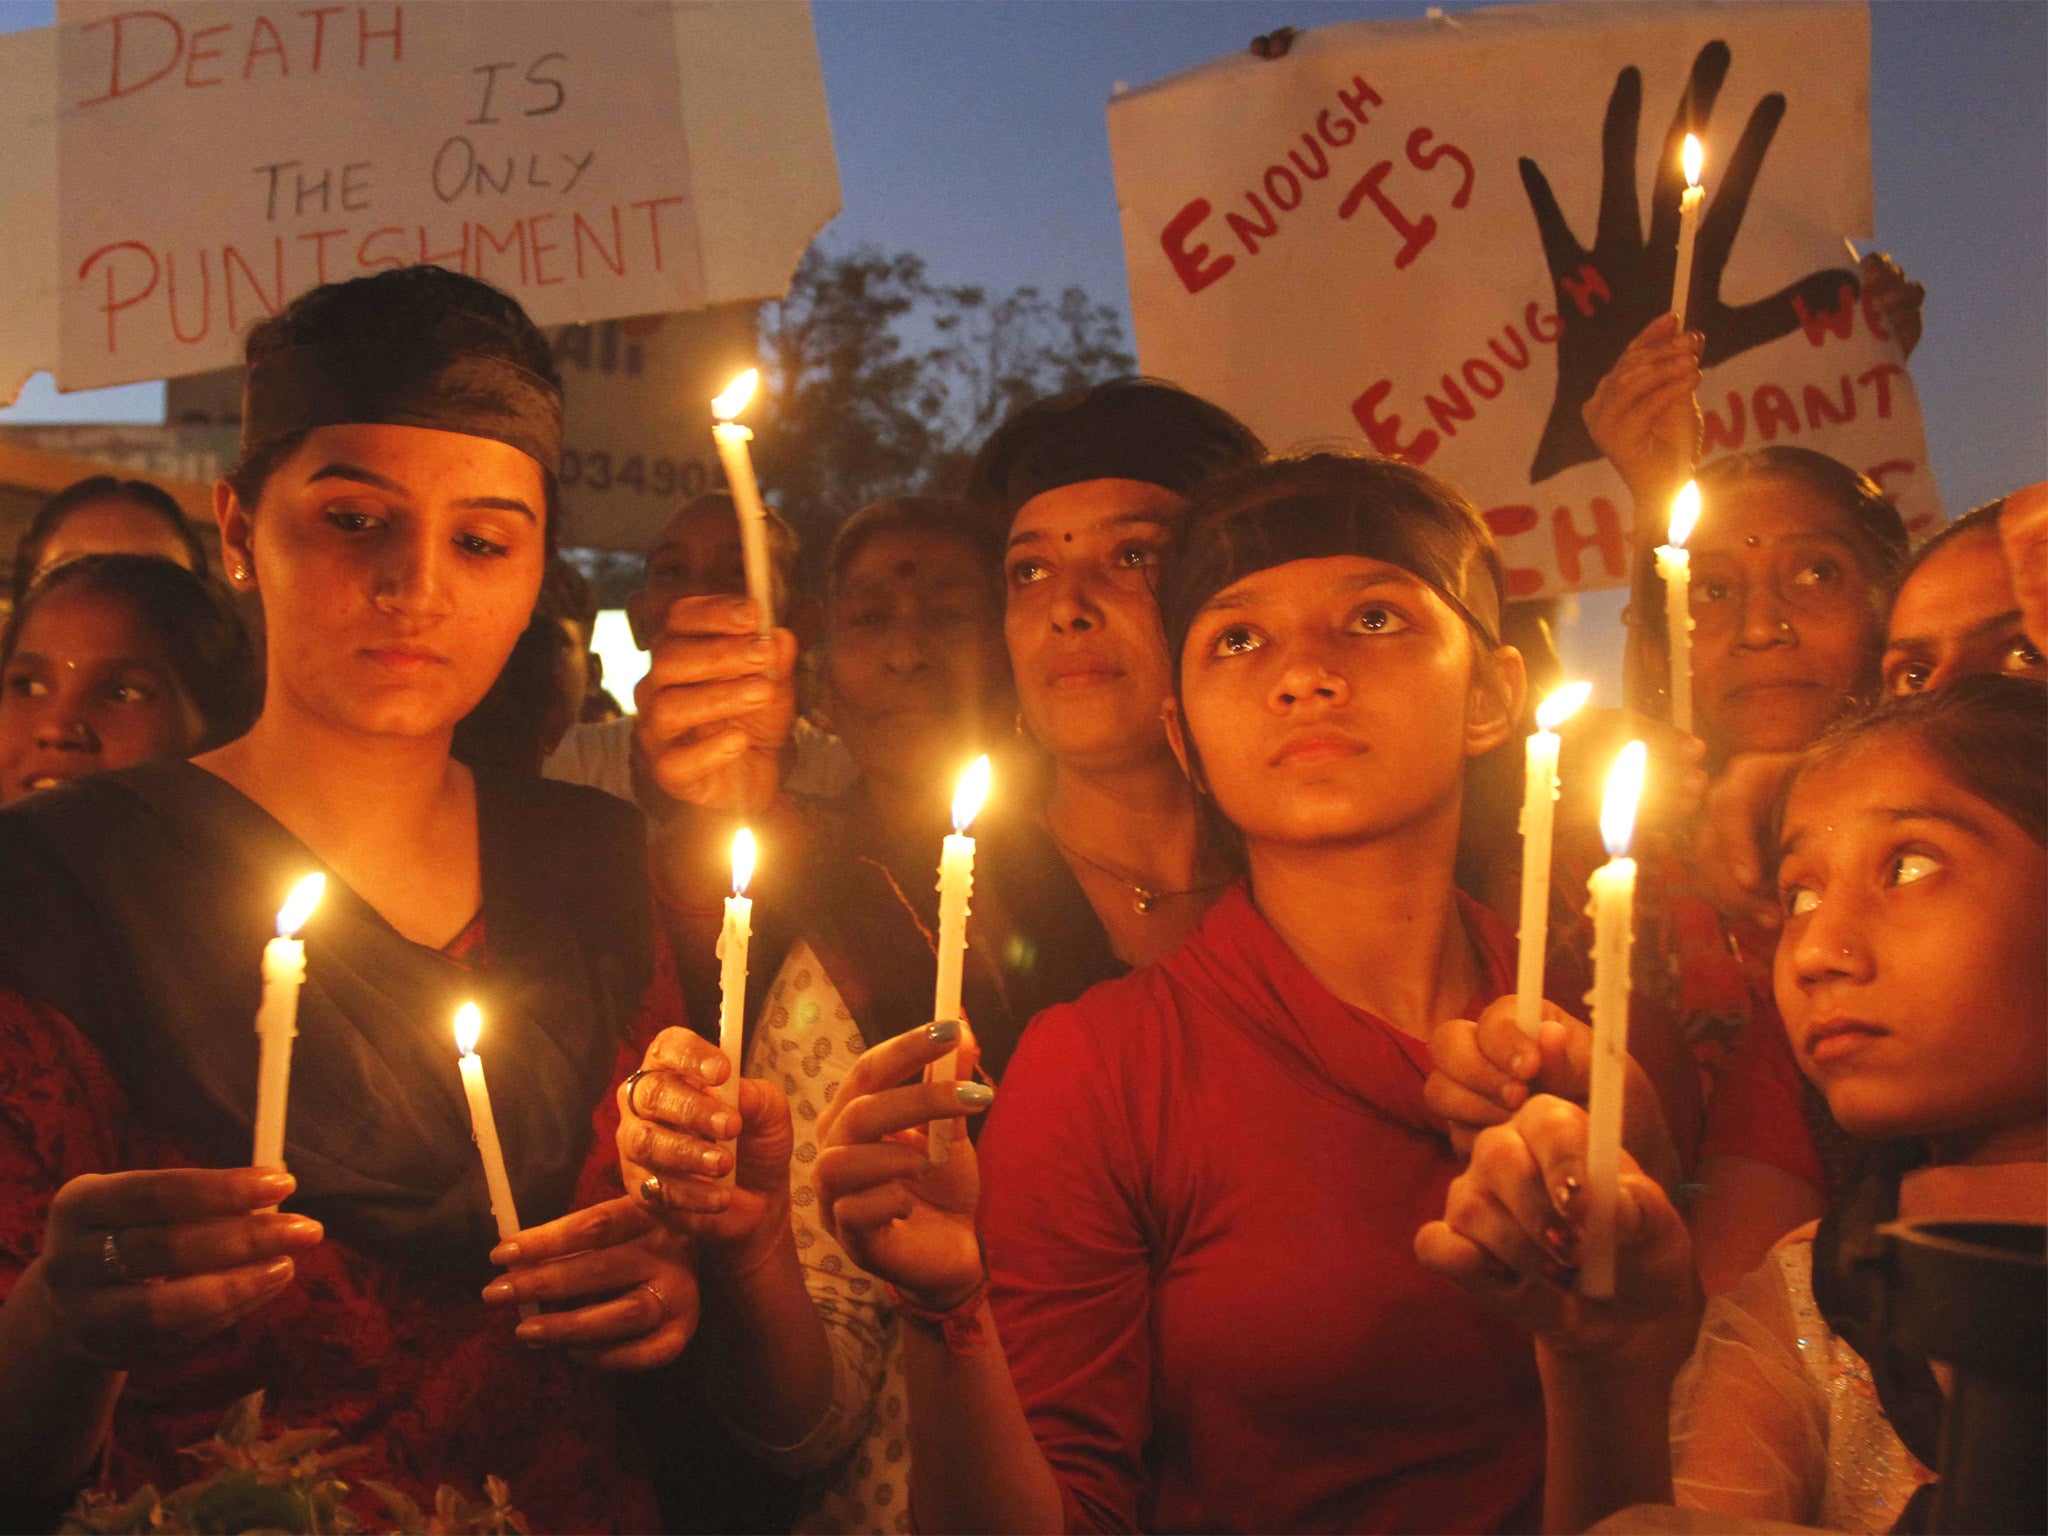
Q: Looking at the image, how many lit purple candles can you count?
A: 0